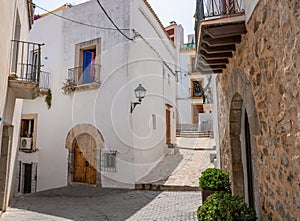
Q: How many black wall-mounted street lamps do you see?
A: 1